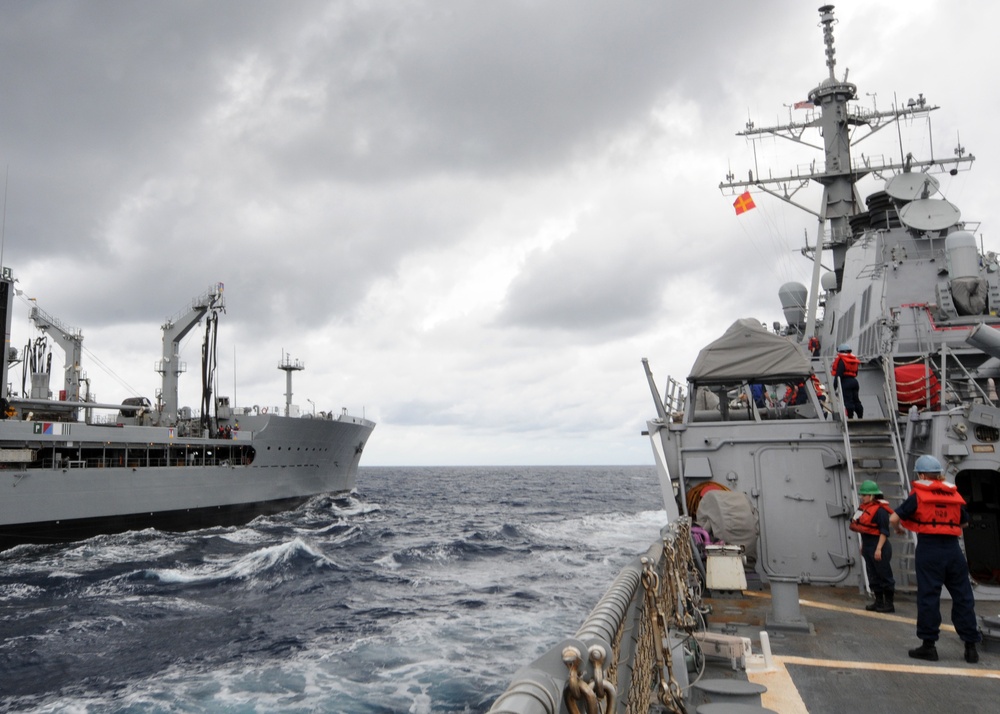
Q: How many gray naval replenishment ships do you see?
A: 1